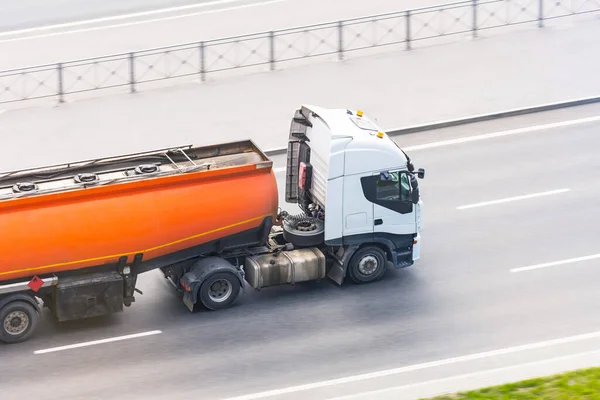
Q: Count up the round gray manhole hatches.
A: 3